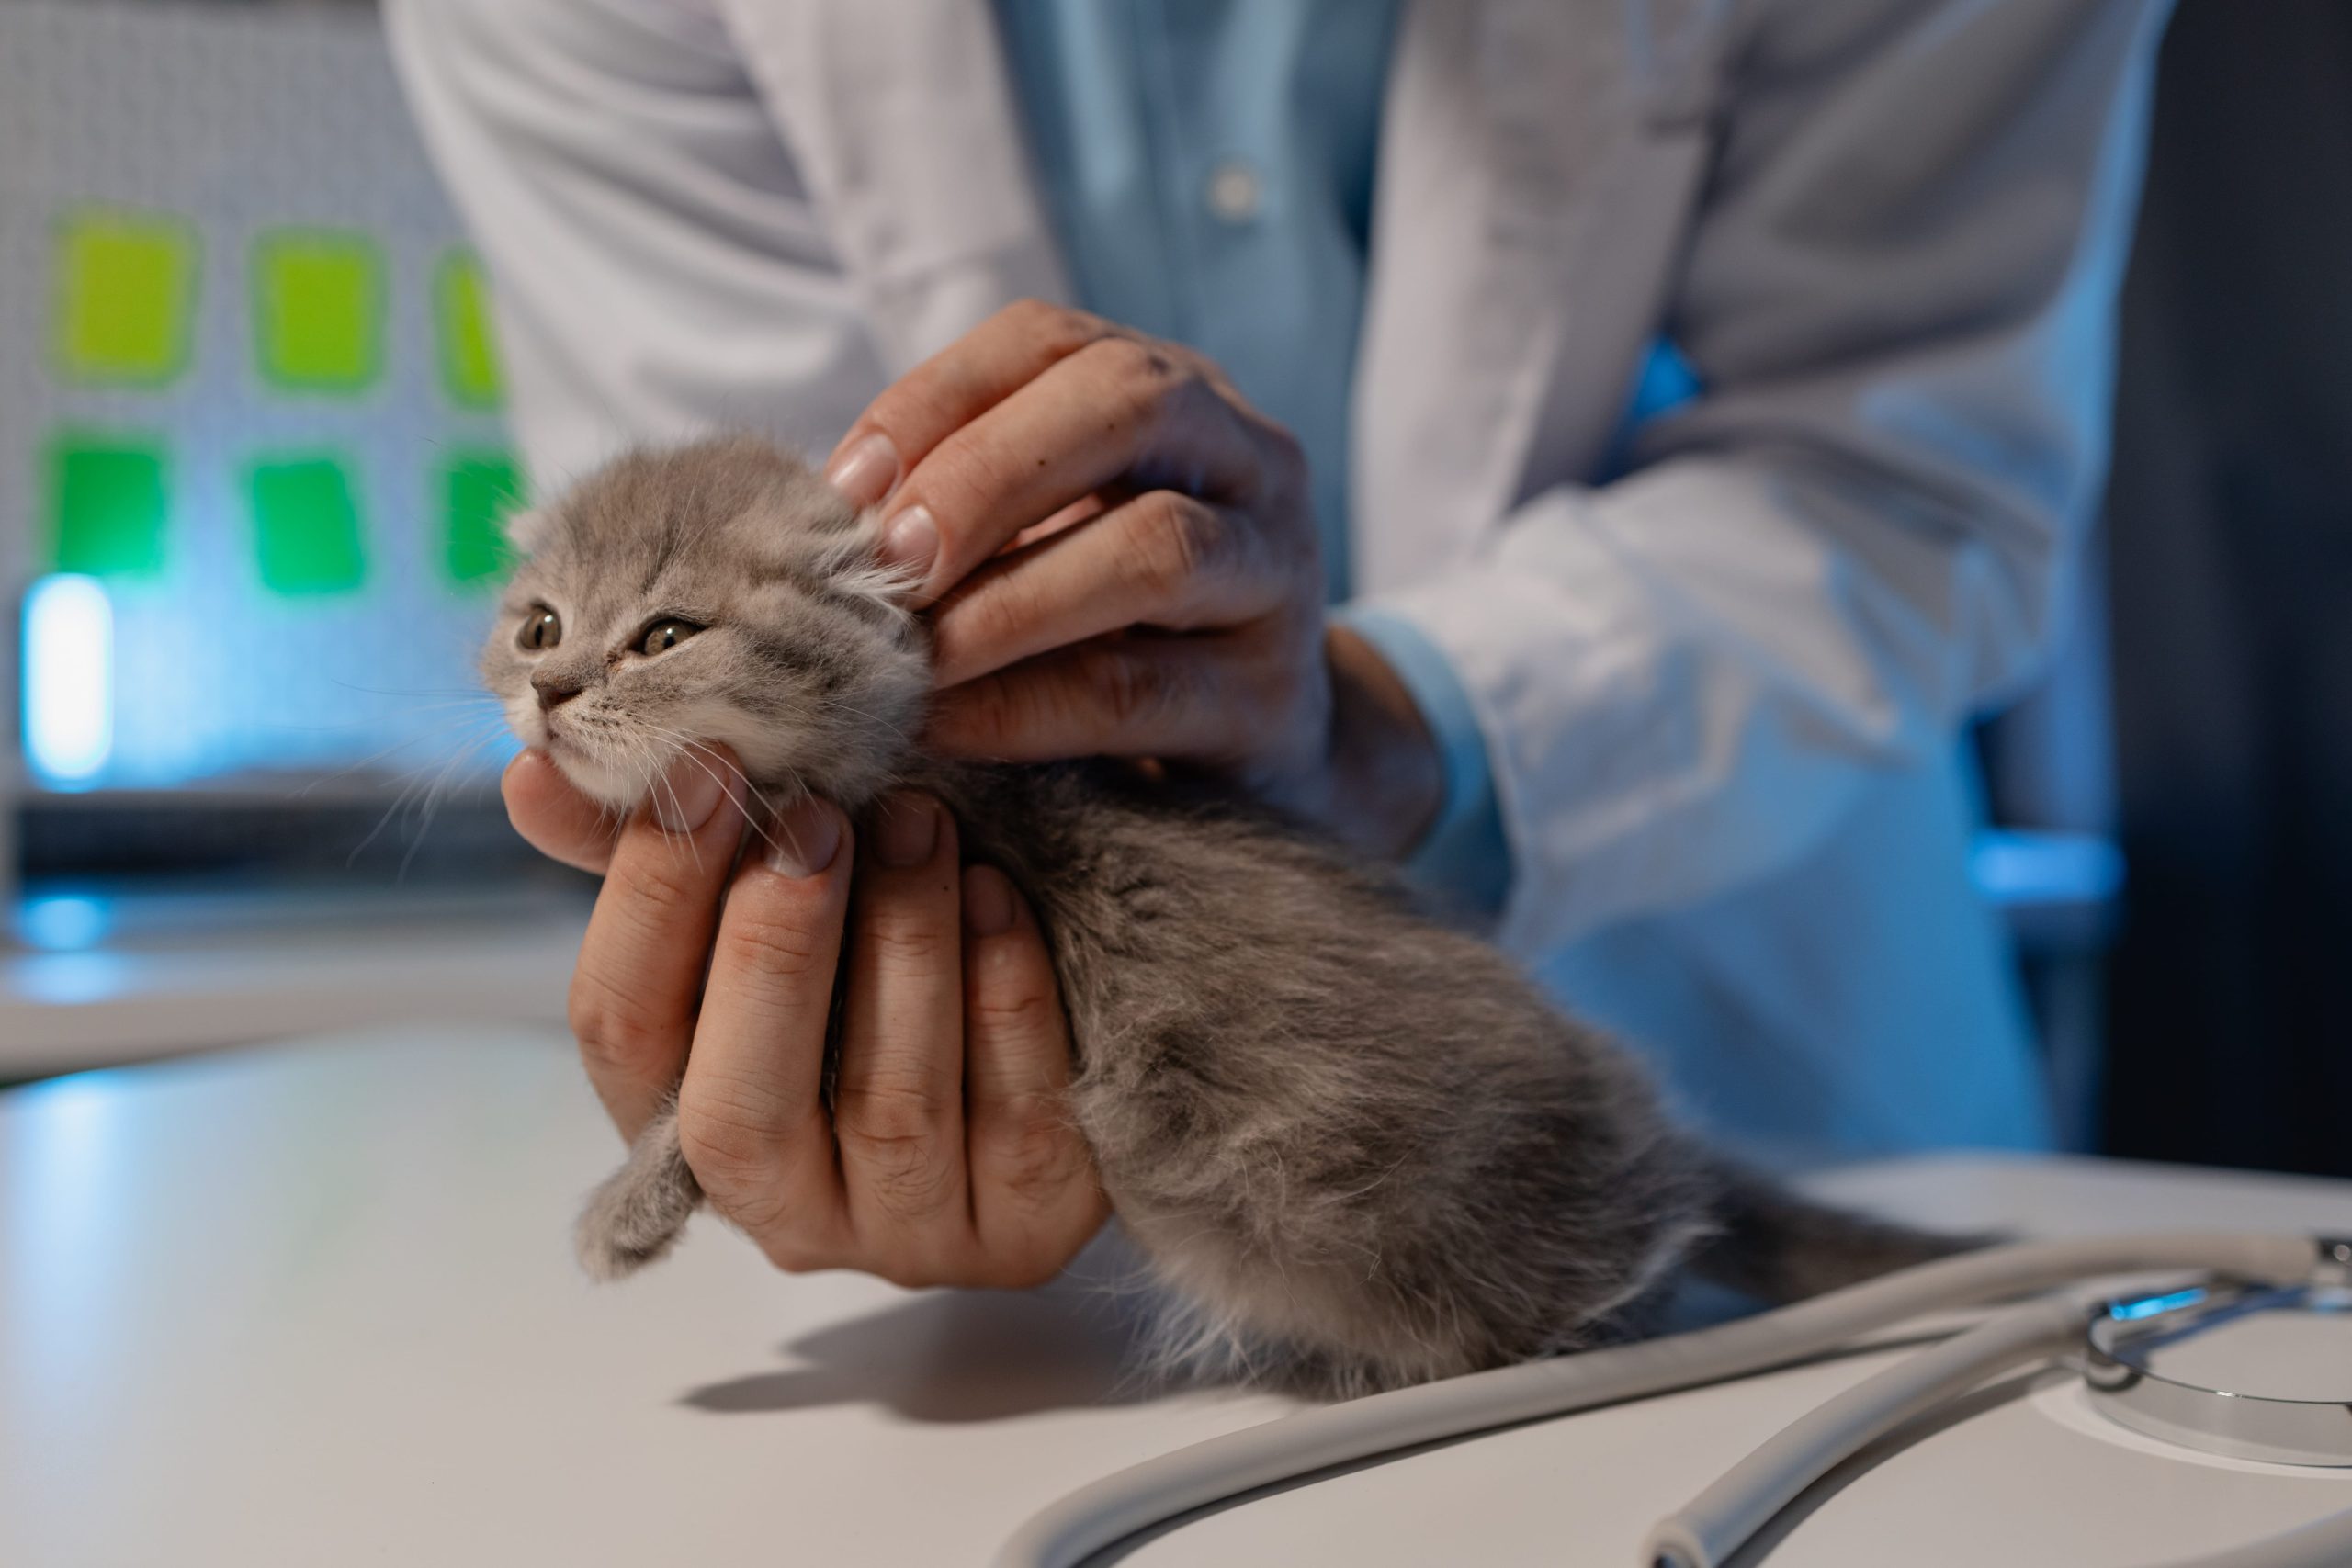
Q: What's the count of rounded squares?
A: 6